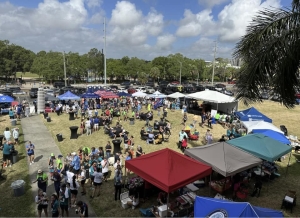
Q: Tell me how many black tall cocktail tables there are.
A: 3